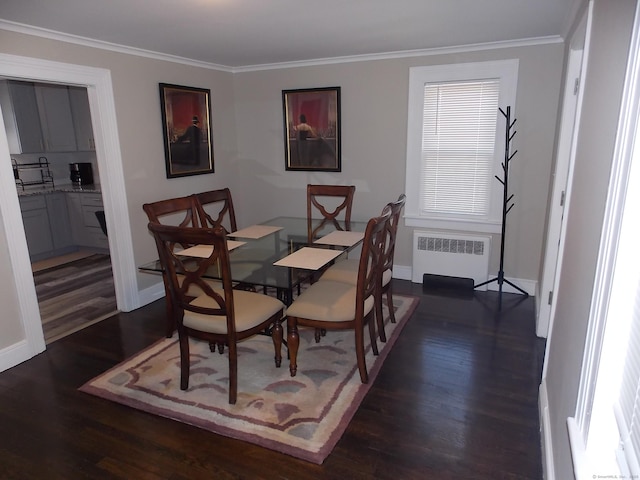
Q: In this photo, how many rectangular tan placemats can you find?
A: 4